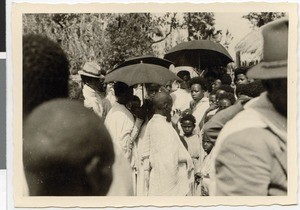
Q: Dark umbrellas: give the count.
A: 3